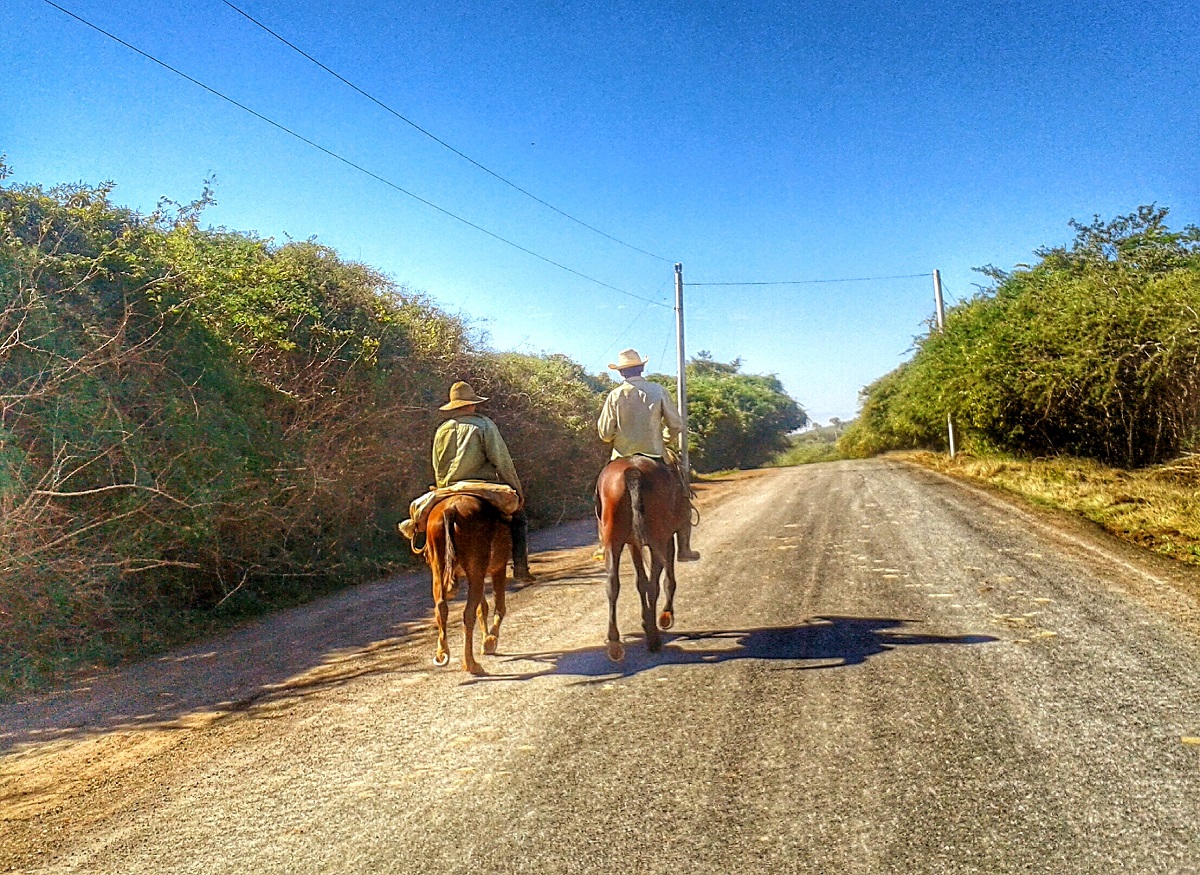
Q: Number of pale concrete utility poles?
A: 2